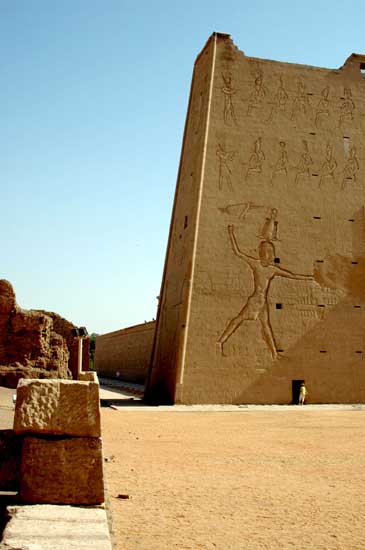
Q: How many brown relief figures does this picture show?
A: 13